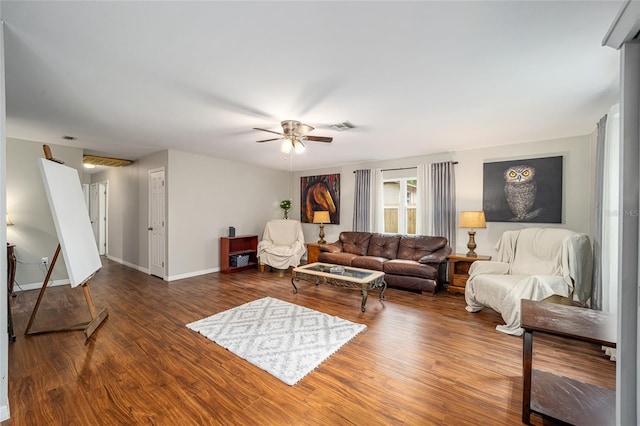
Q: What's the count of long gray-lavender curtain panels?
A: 3